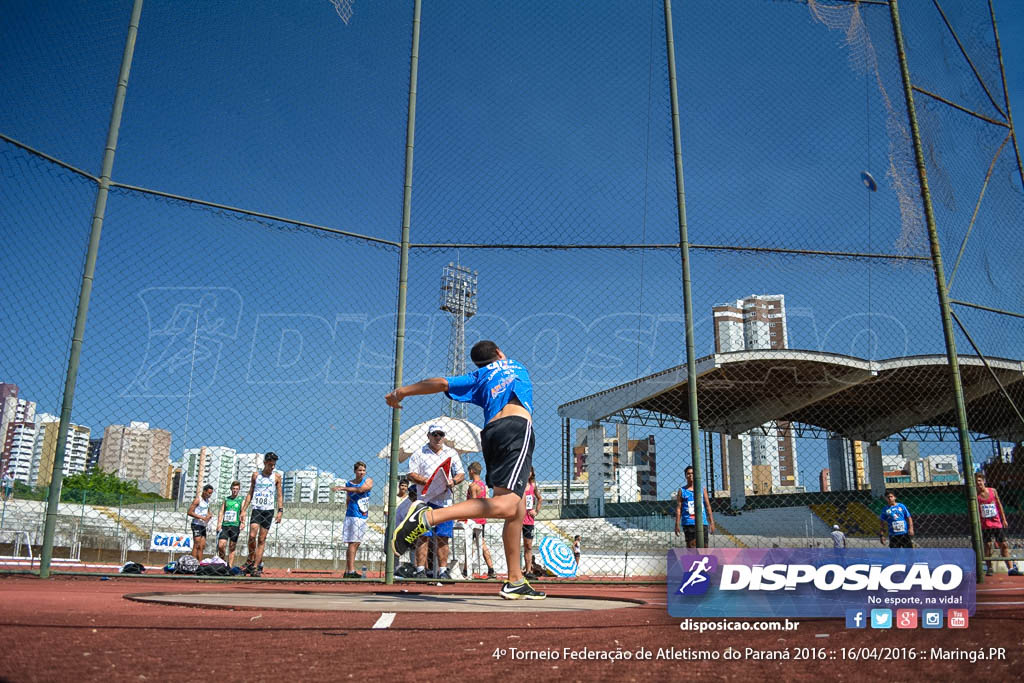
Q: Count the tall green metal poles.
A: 4